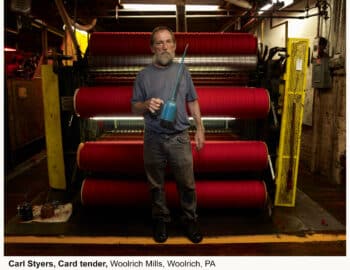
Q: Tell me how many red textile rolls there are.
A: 4